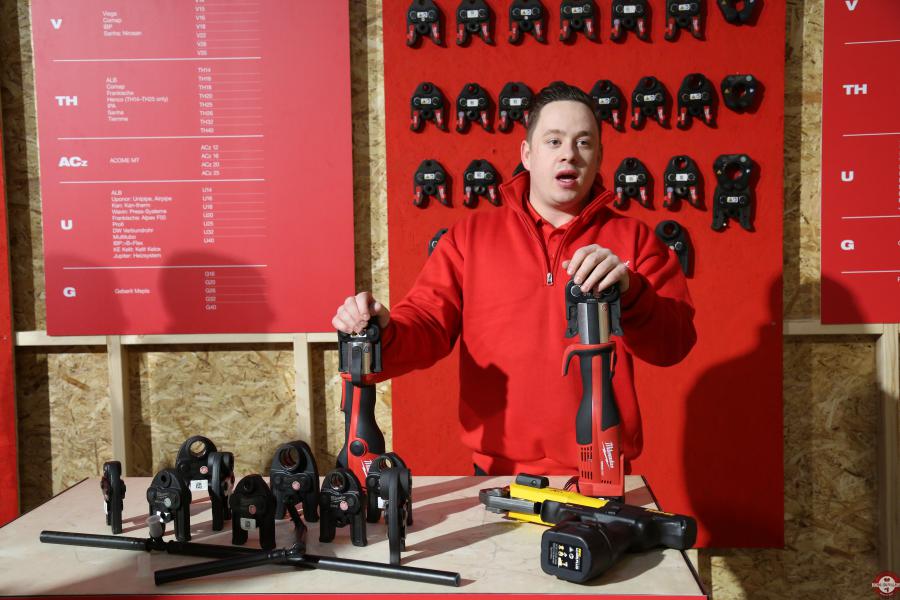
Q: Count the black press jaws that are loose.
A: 9